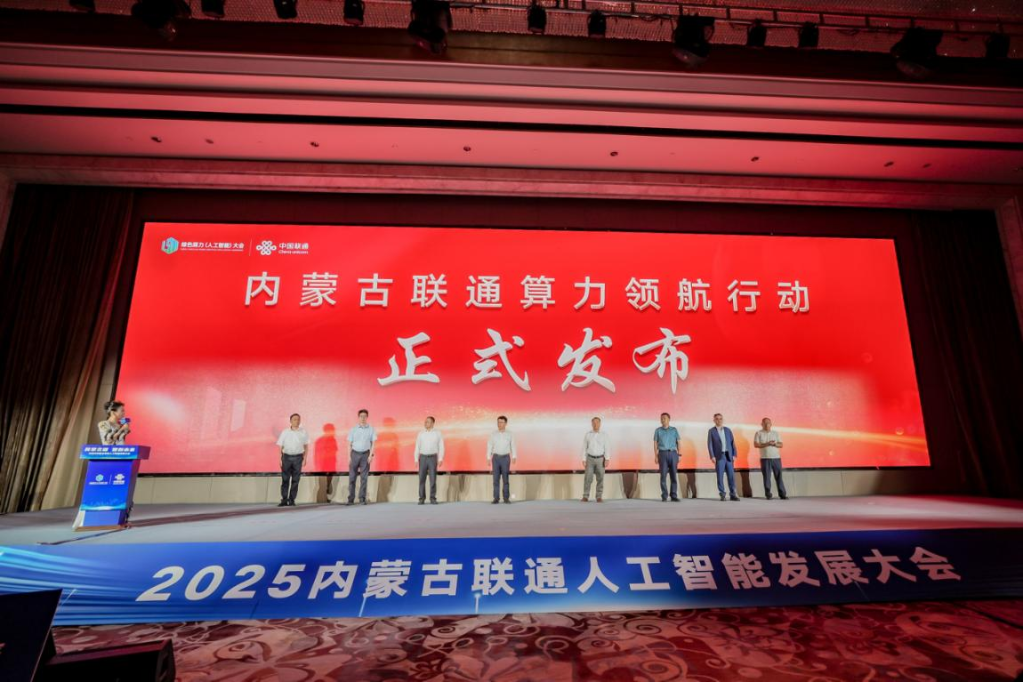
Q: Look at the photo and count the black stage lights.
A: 13